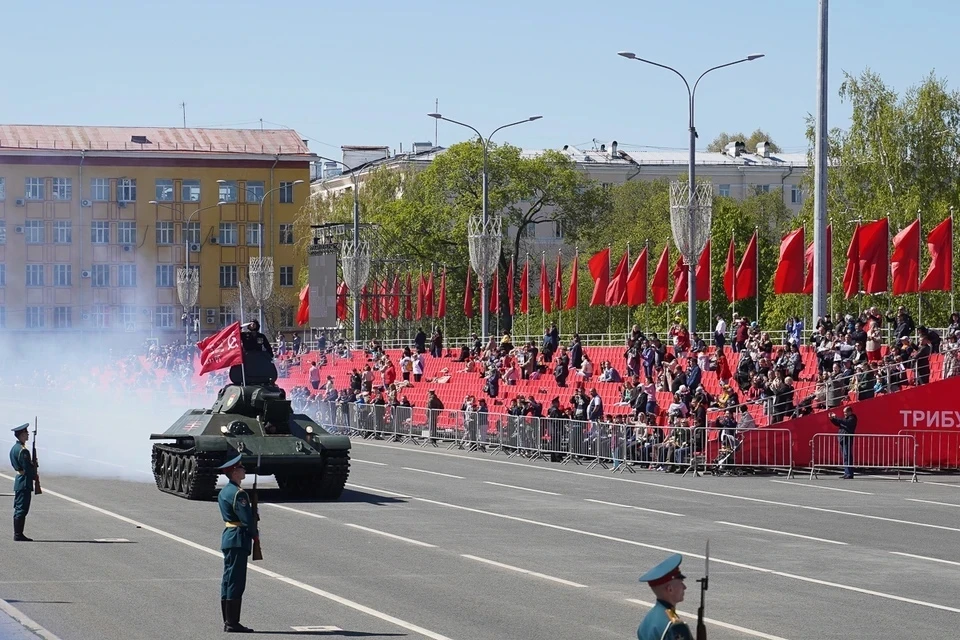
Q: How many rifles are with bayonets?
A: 3